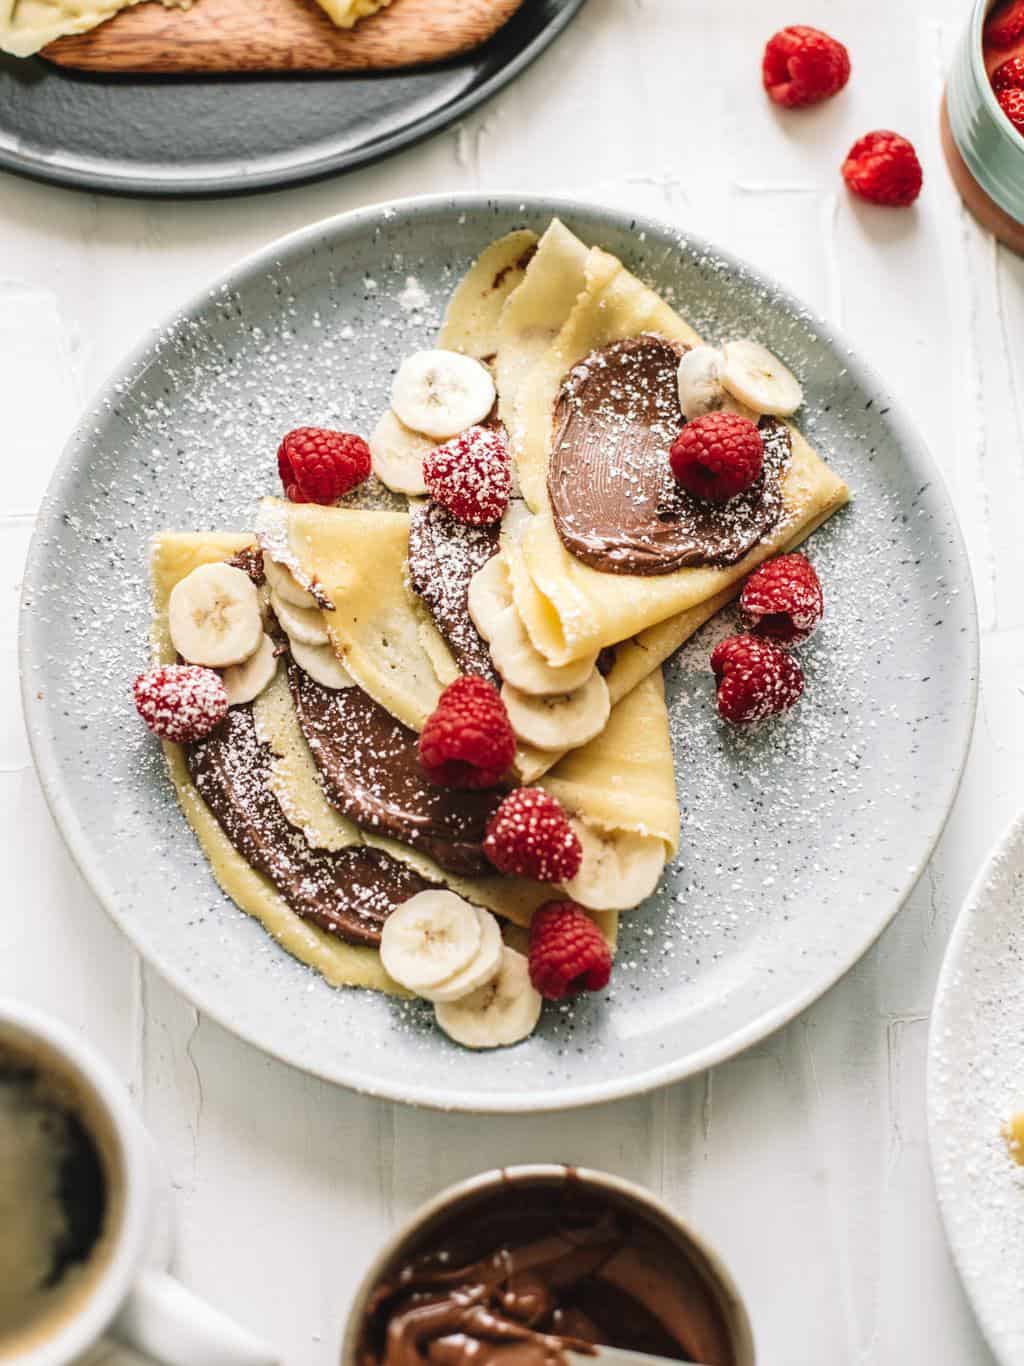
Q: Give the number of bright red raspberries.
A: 11